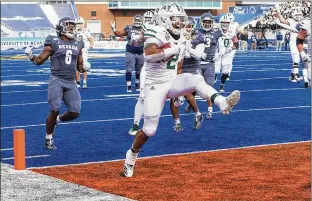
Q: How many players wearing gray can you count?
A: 4